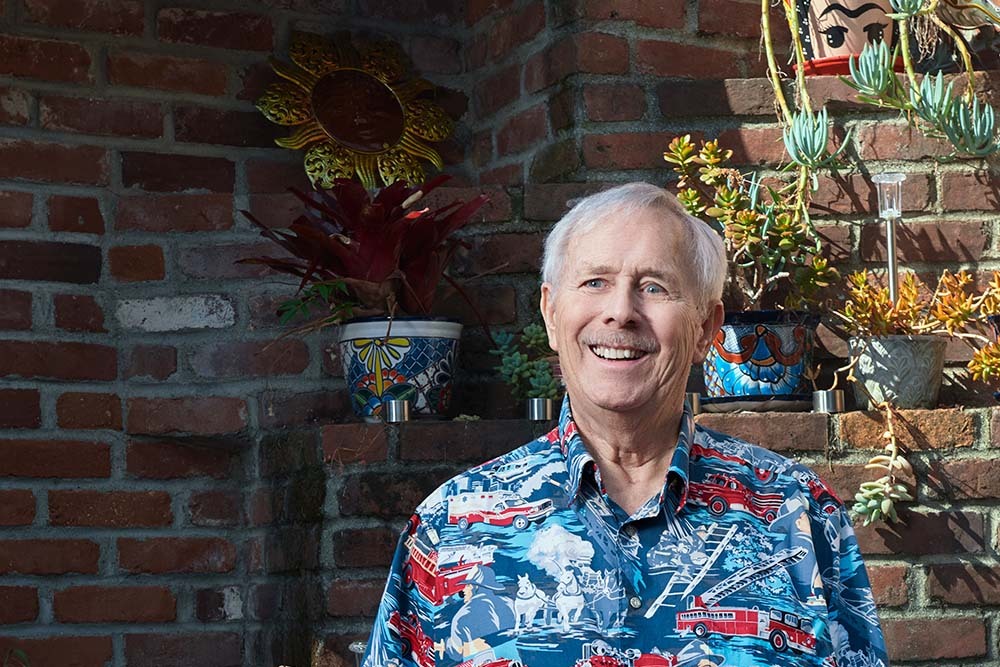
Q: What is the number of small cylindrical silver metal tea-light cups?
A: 4